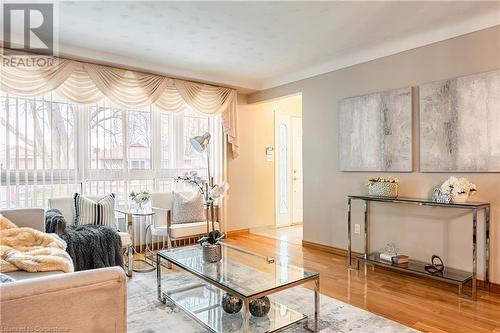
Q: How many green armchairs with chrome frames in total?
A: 0